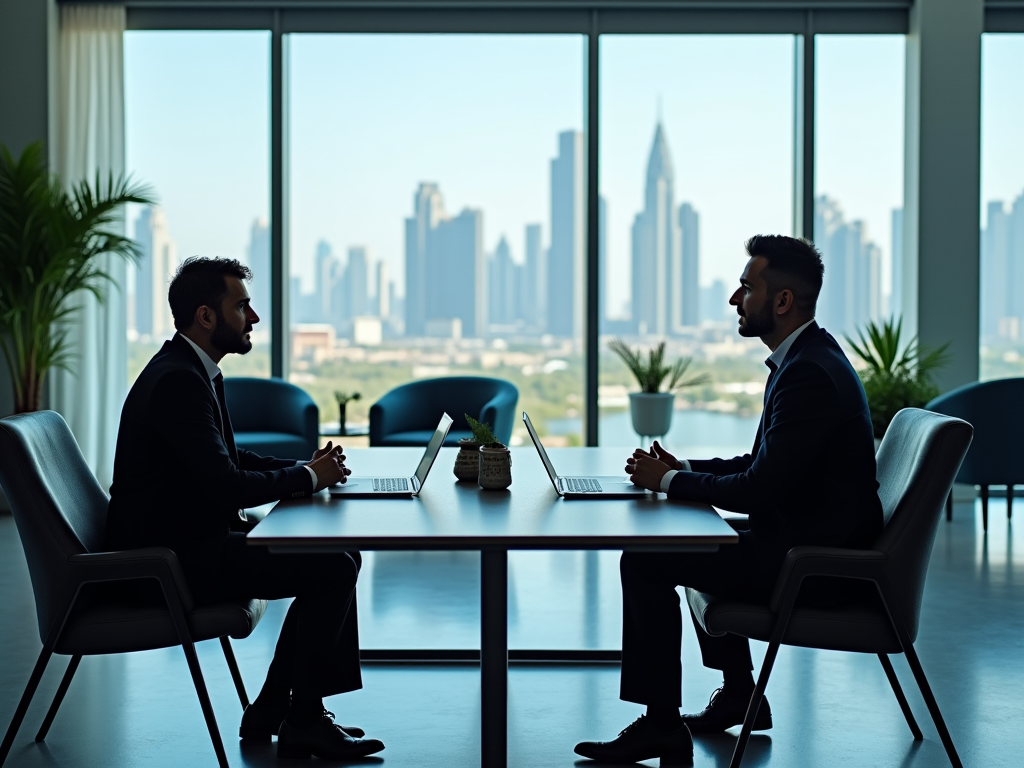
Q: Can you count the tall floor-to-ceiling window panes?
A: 5